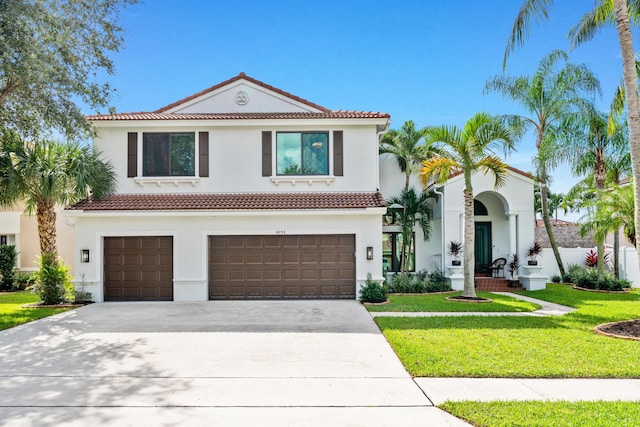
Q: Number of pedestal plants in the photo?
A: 2